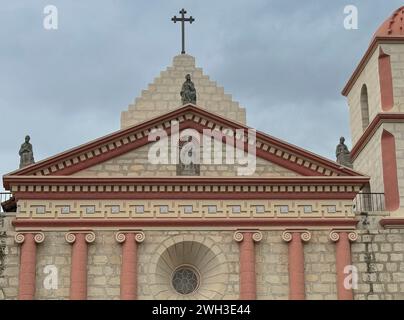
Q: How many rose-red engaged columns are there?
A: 6